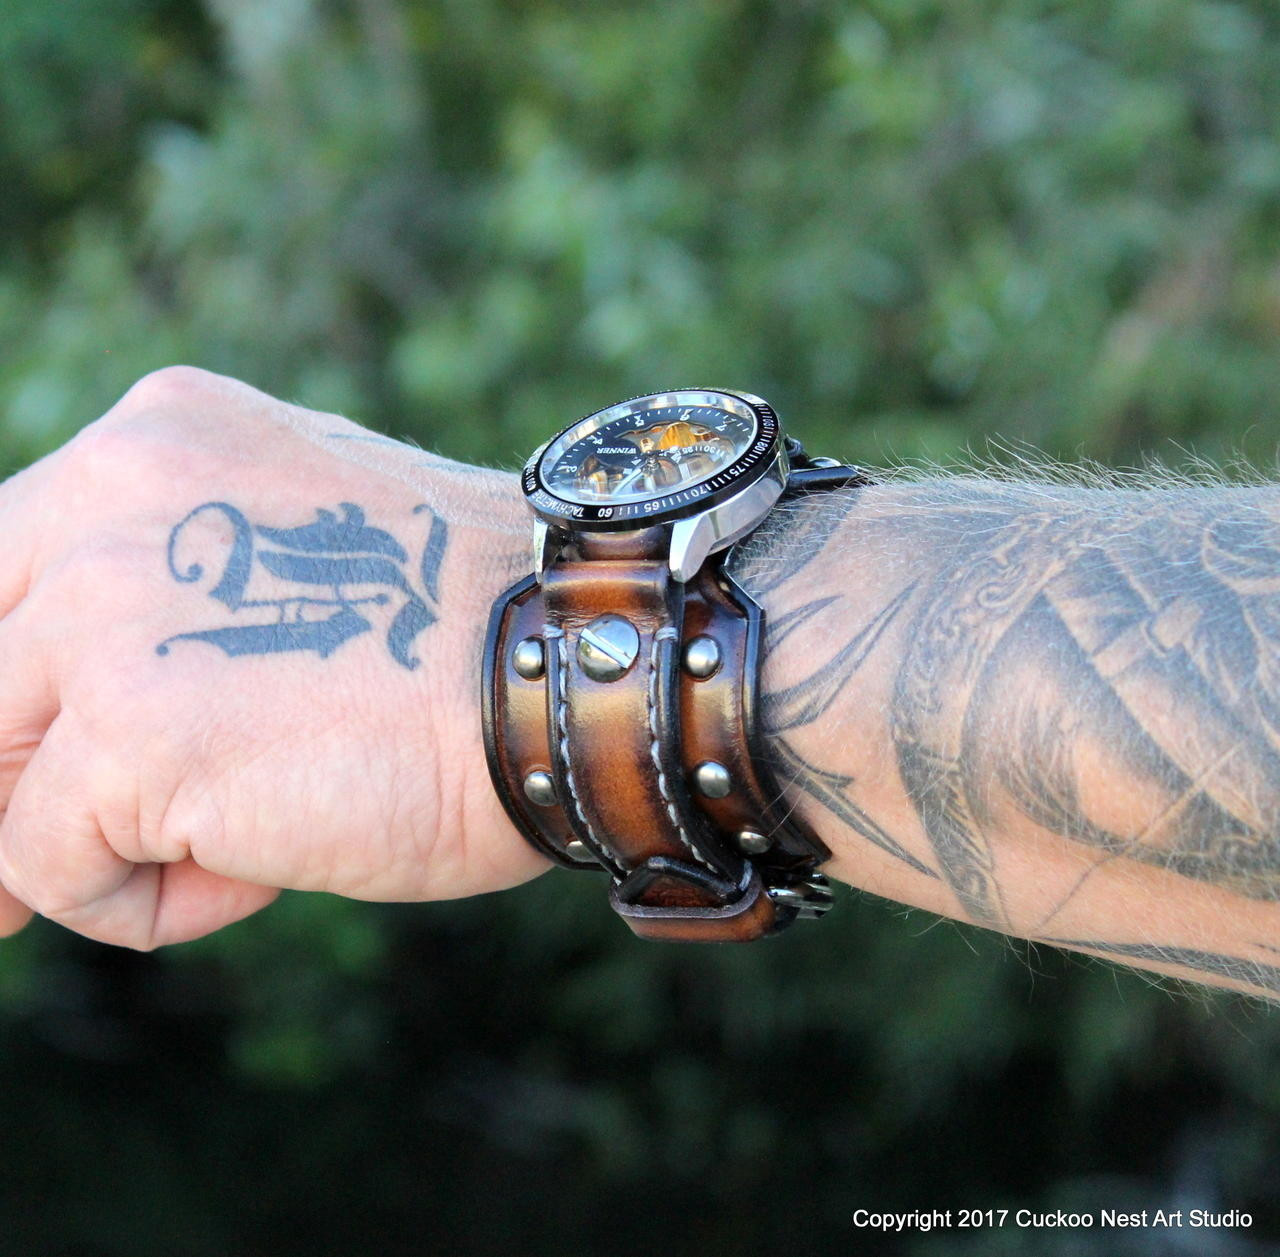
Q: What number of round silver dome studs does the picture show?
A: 6